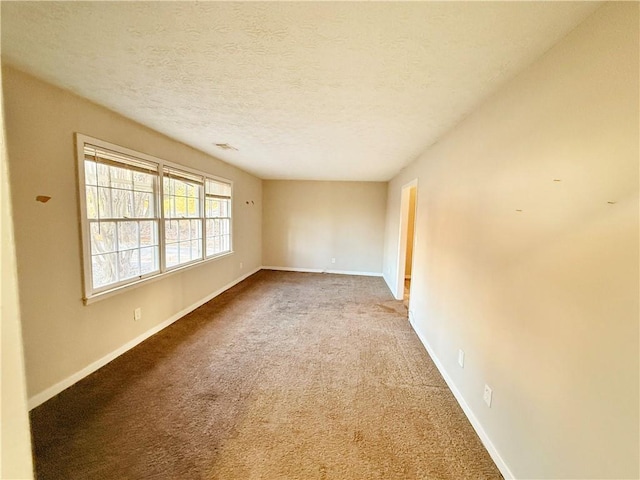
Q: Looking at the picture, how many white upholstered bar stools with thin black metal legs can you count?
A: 0